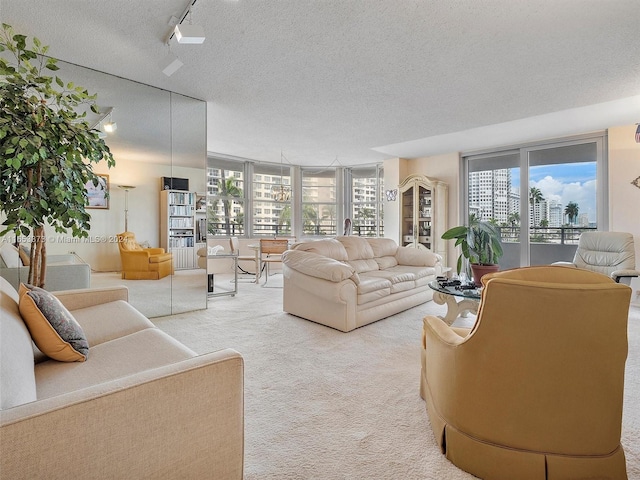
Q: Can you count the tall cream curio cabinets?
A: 1